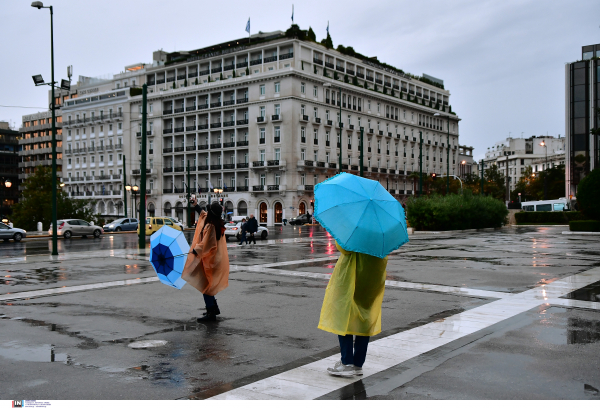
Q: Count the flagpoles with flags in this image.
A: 3